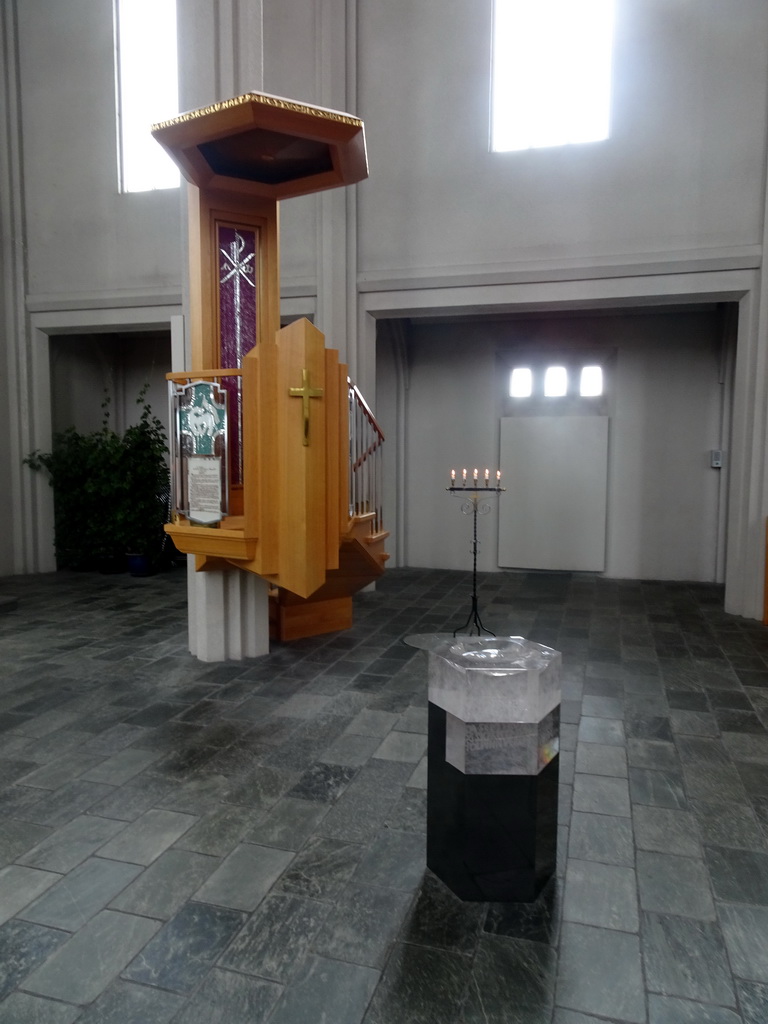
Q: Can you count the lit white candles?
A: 5